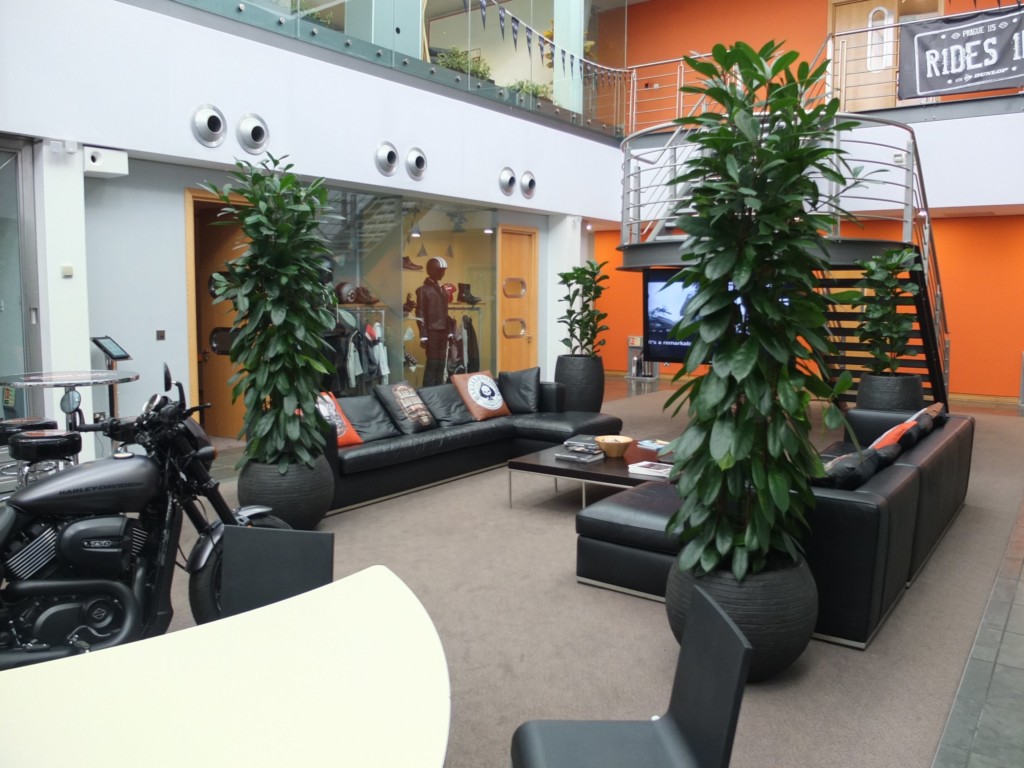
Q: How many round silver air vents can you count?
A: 6